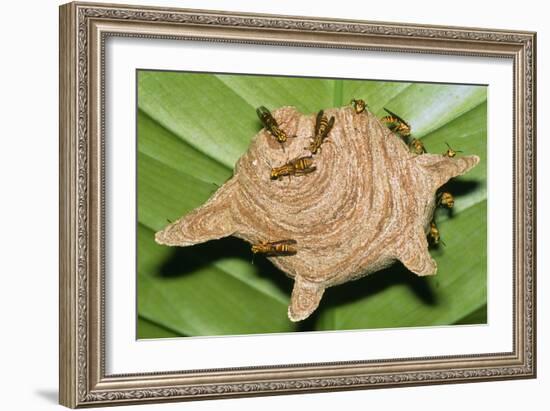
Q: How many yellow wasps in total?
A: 10